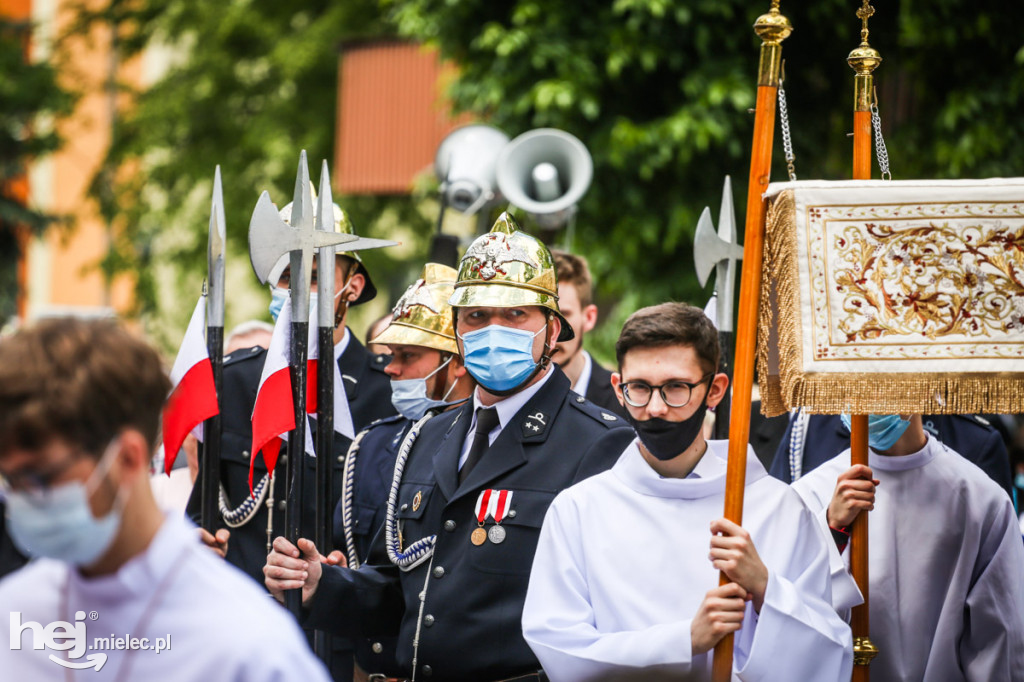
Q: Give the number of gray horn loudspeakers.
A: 2